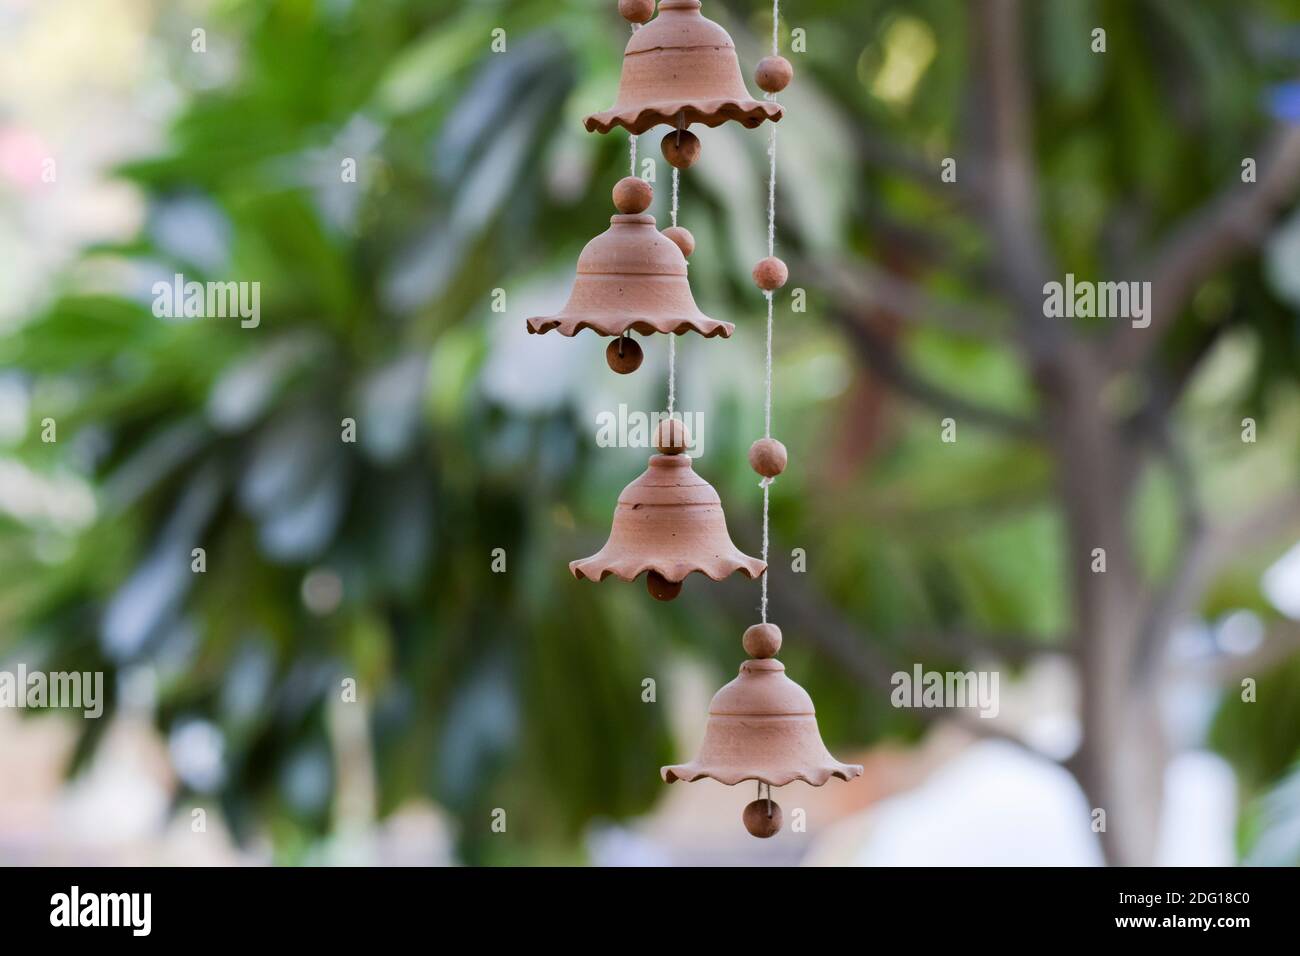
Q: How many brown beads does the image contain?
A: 12